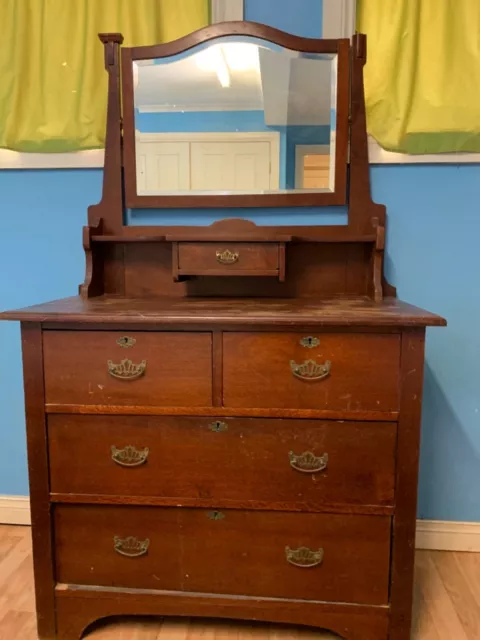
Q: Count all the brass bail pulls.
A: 7